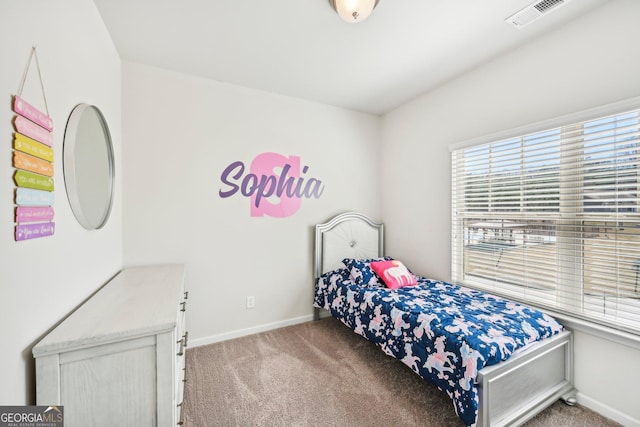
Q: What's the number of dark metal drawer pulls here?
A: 6